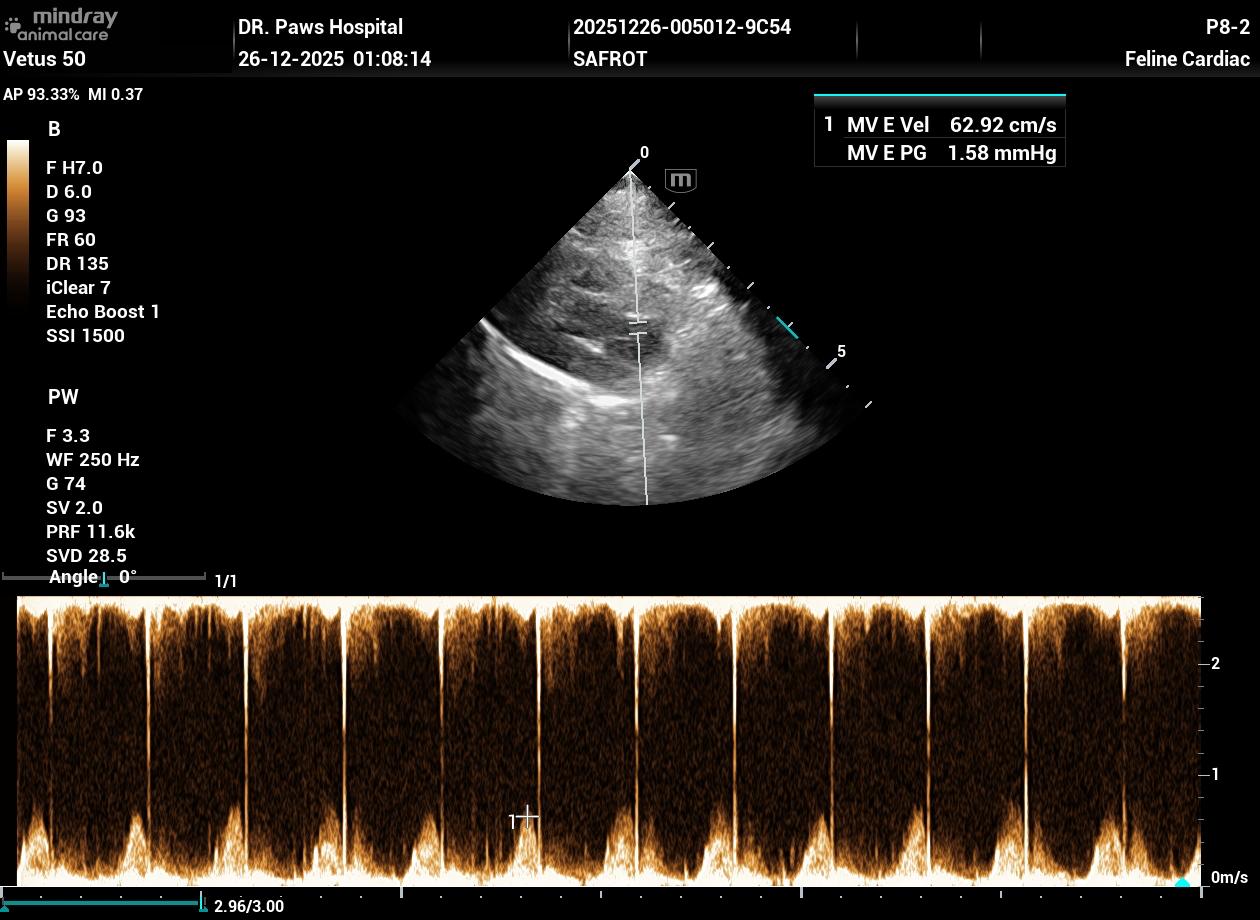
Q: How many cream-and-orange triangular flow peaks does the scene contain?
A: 12